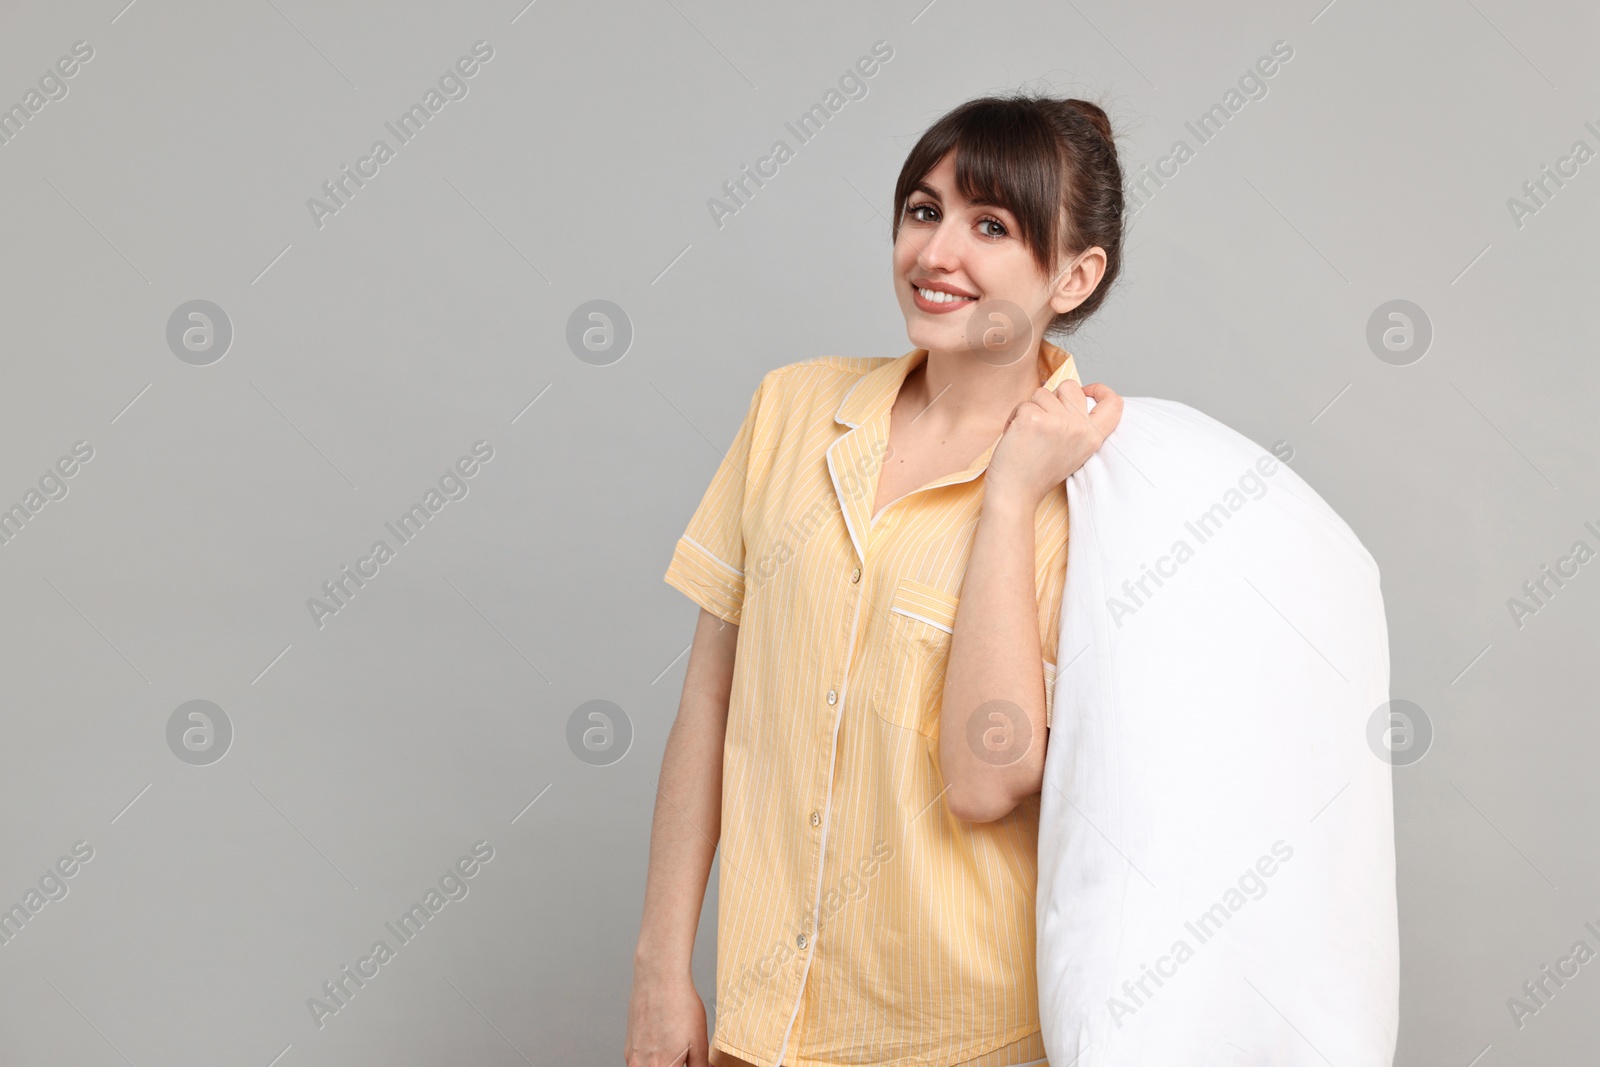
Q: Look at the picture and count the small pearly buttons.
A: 4